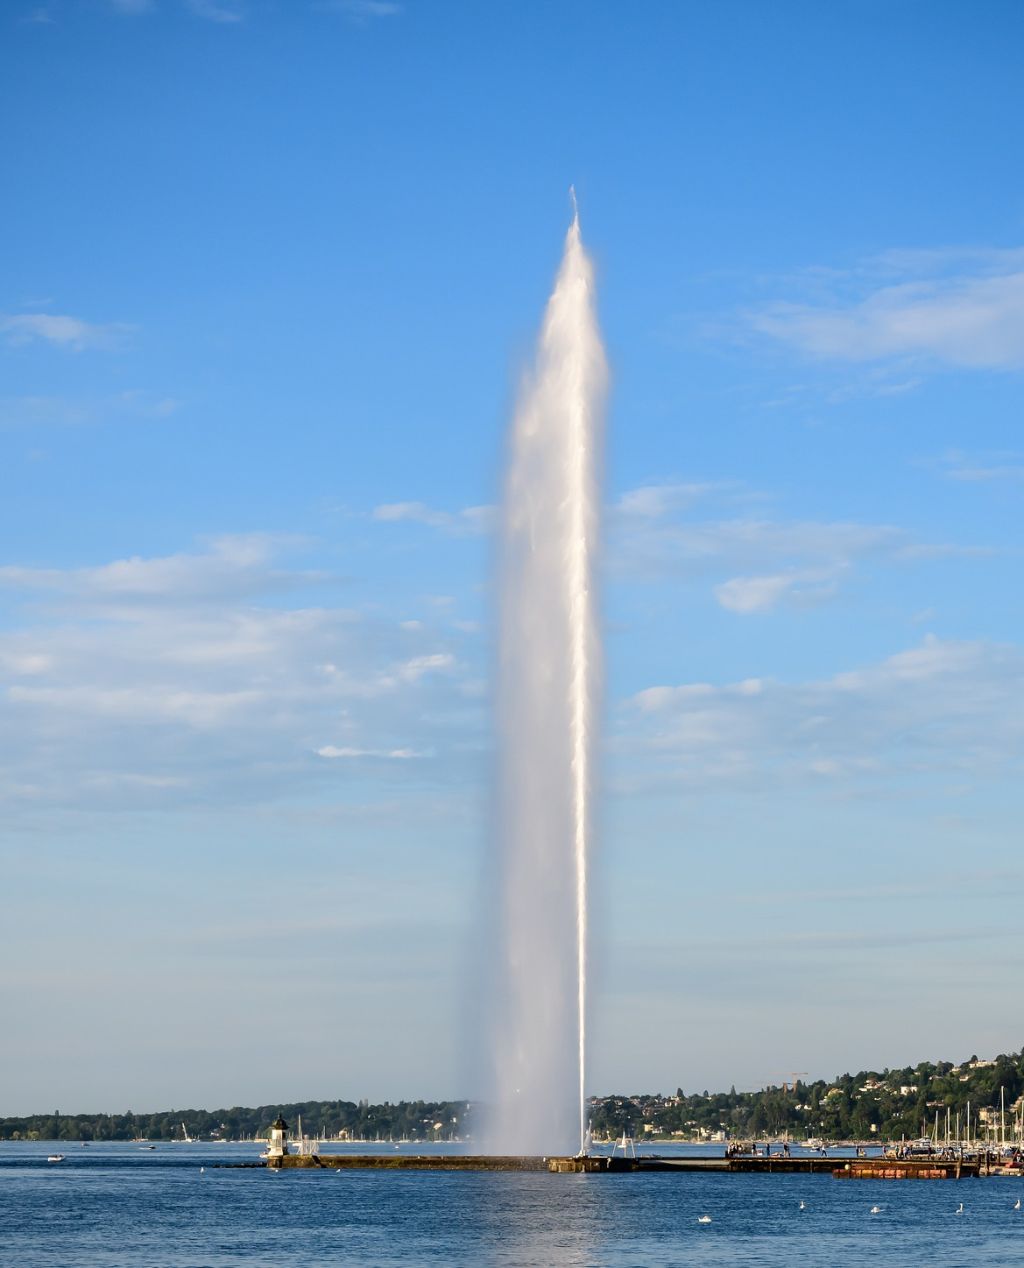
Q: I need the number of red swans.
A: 0